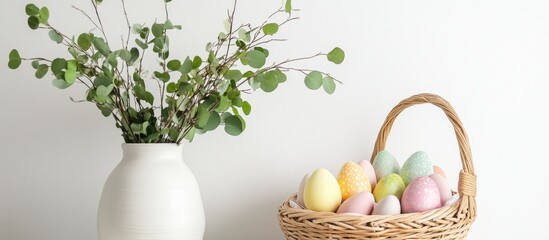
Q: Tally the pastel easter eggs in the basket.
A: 12